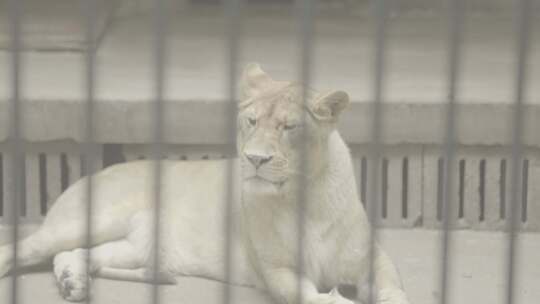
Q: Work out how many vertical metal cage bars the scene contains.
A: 8